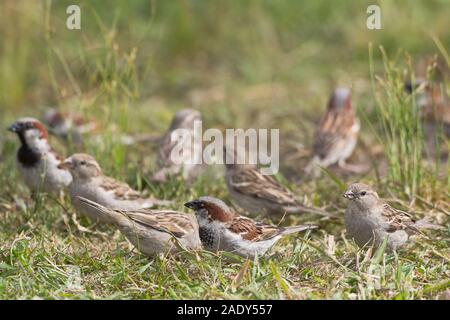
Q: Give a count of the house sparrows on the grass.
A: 10